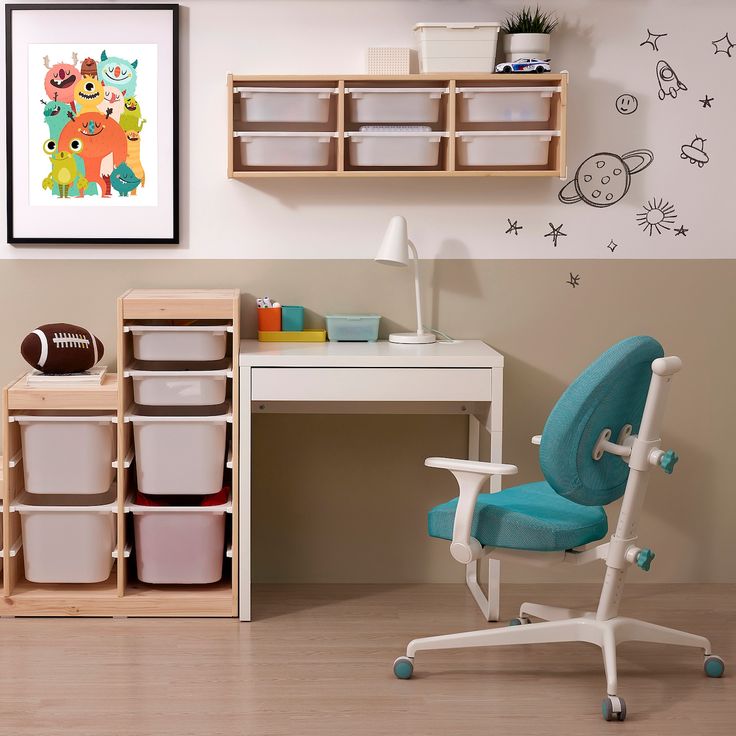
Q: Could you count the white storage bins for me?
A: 13